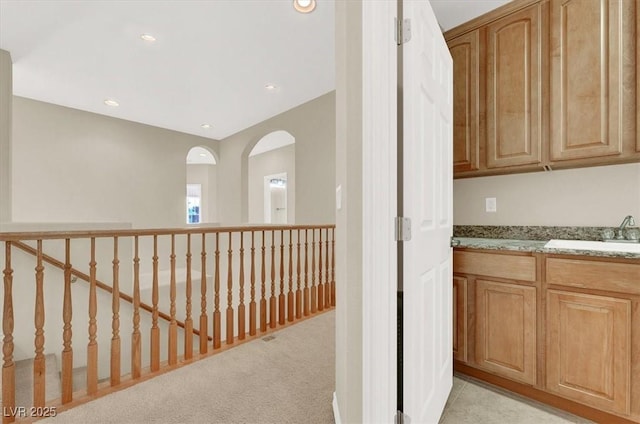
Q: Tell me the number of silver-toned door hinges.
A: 3